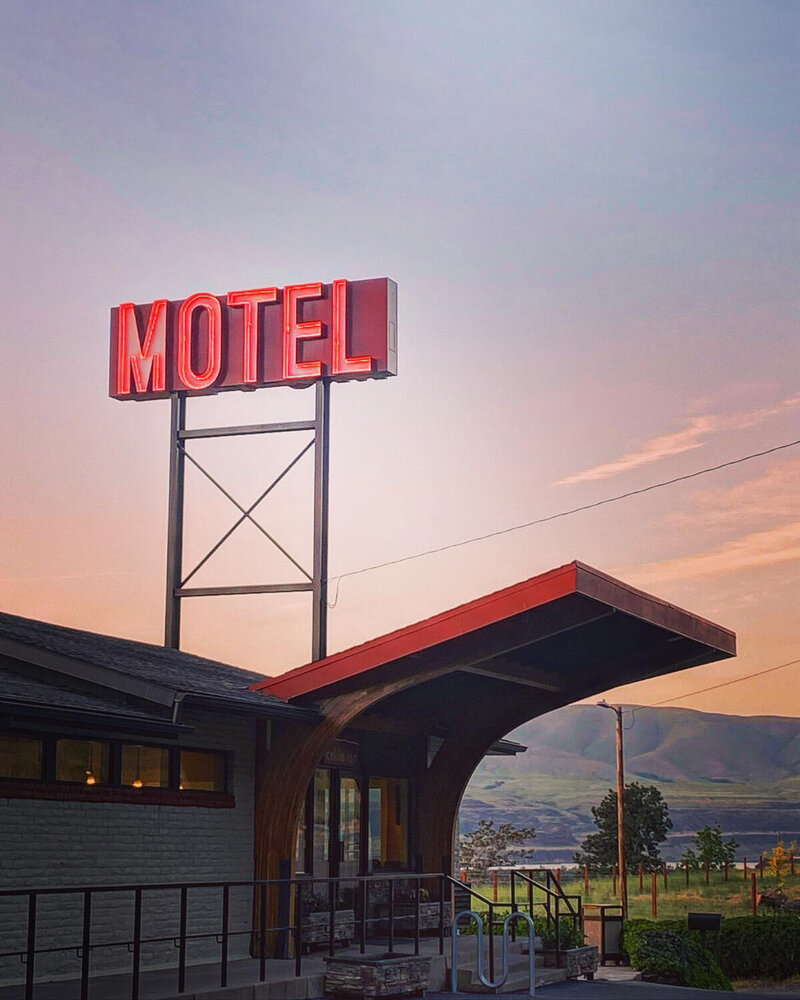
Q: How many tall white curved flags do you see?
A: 0